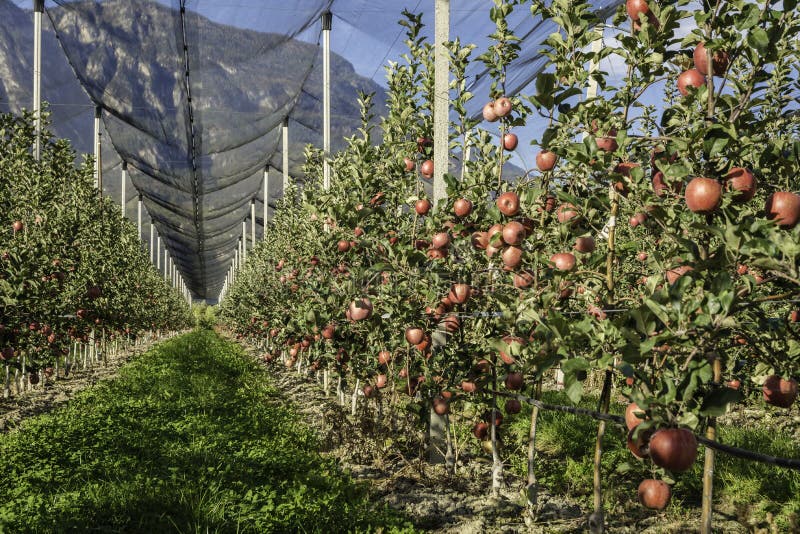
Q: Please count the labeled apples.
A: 0